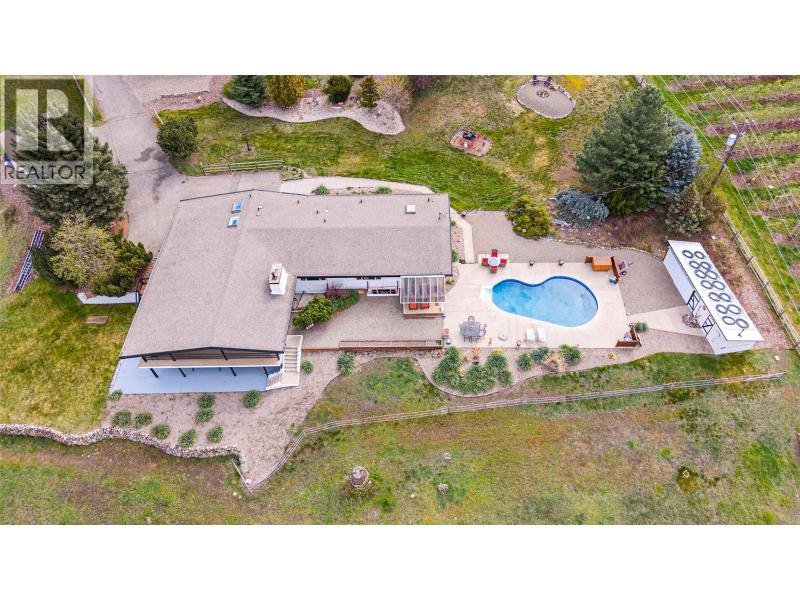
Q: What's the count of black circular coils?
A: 14